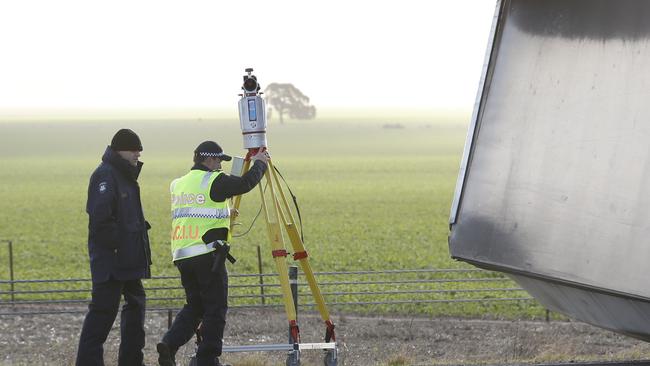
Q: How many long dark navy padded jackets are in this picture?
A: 1